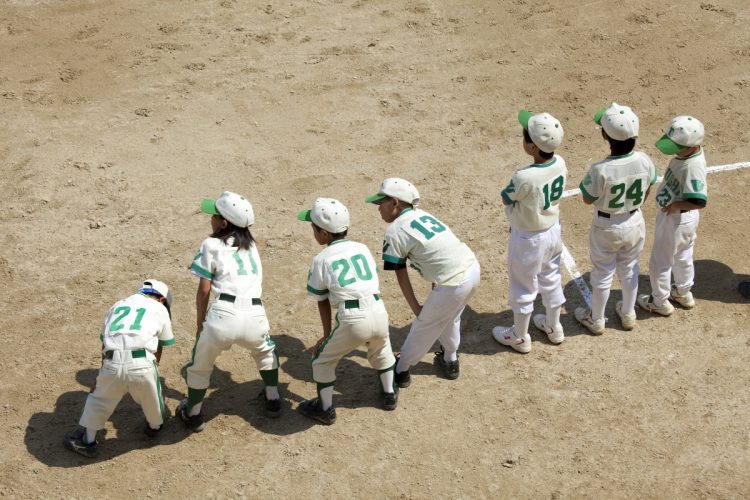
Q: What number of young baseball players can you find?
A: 7